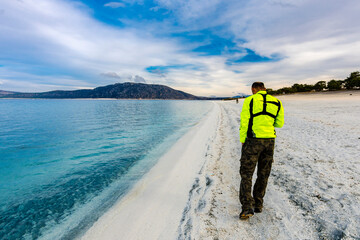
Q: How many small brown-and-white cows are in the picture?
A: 0